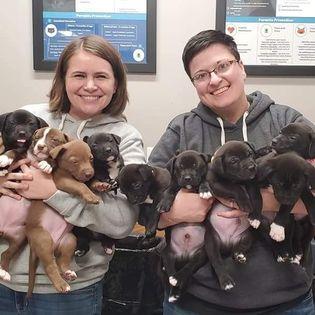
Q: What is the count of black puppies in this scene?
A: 7